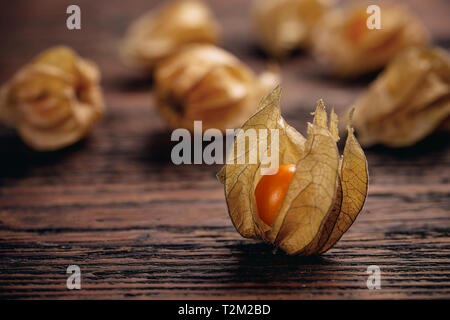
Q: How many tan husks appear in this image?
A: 7